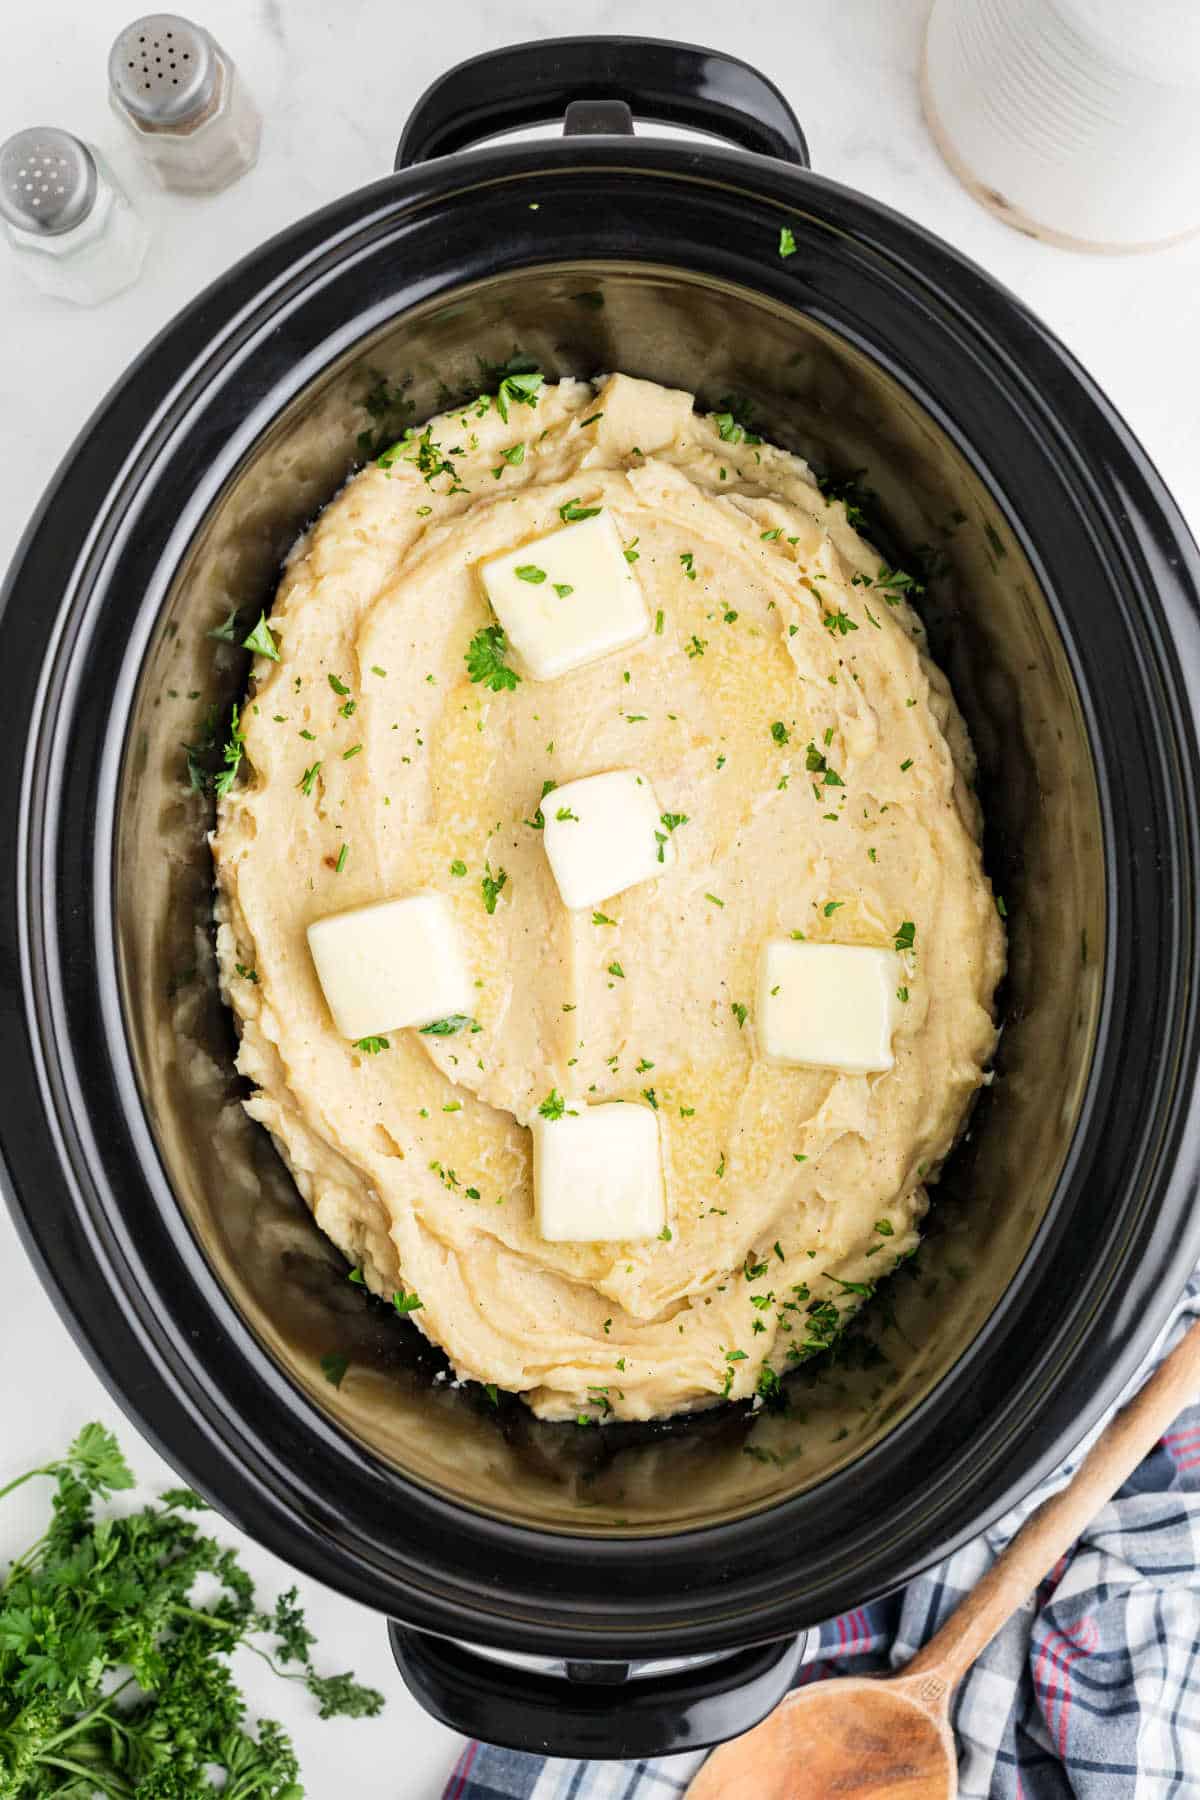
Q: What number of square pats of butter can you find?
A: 5